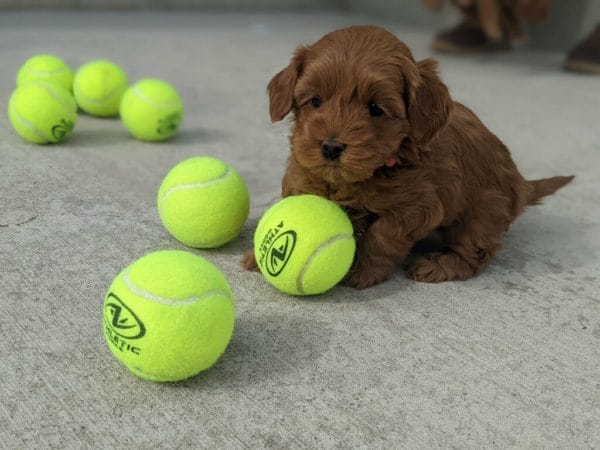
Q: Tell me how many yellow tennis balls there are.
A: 7